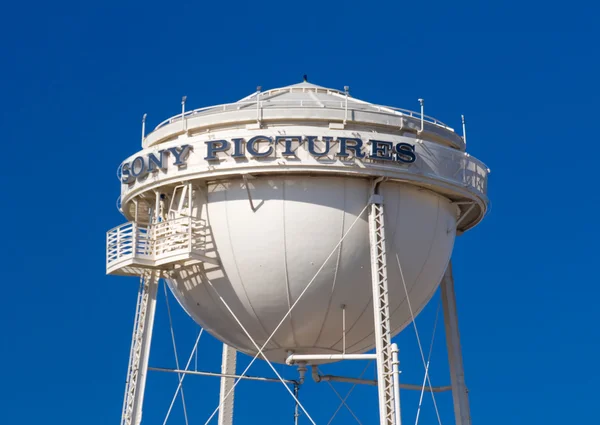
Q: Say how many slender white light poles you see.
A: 6